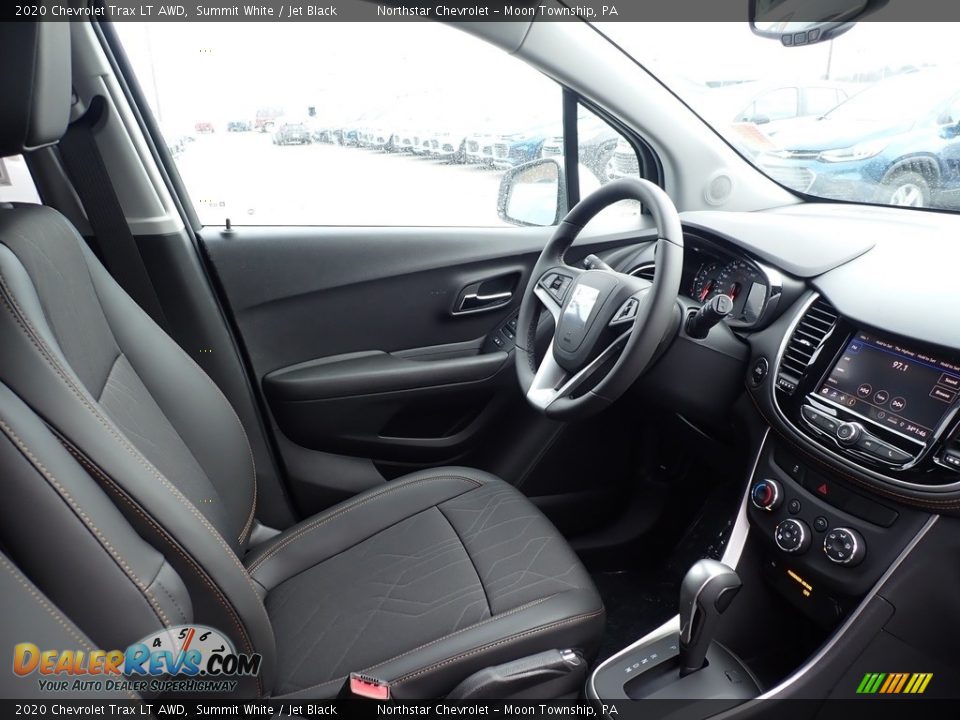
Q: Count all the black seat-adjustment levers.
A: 0